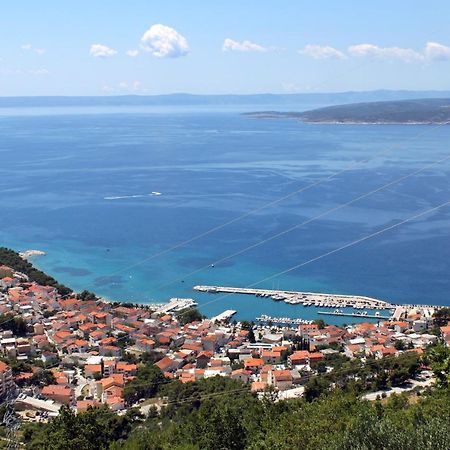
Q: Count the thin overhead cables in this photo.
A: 3